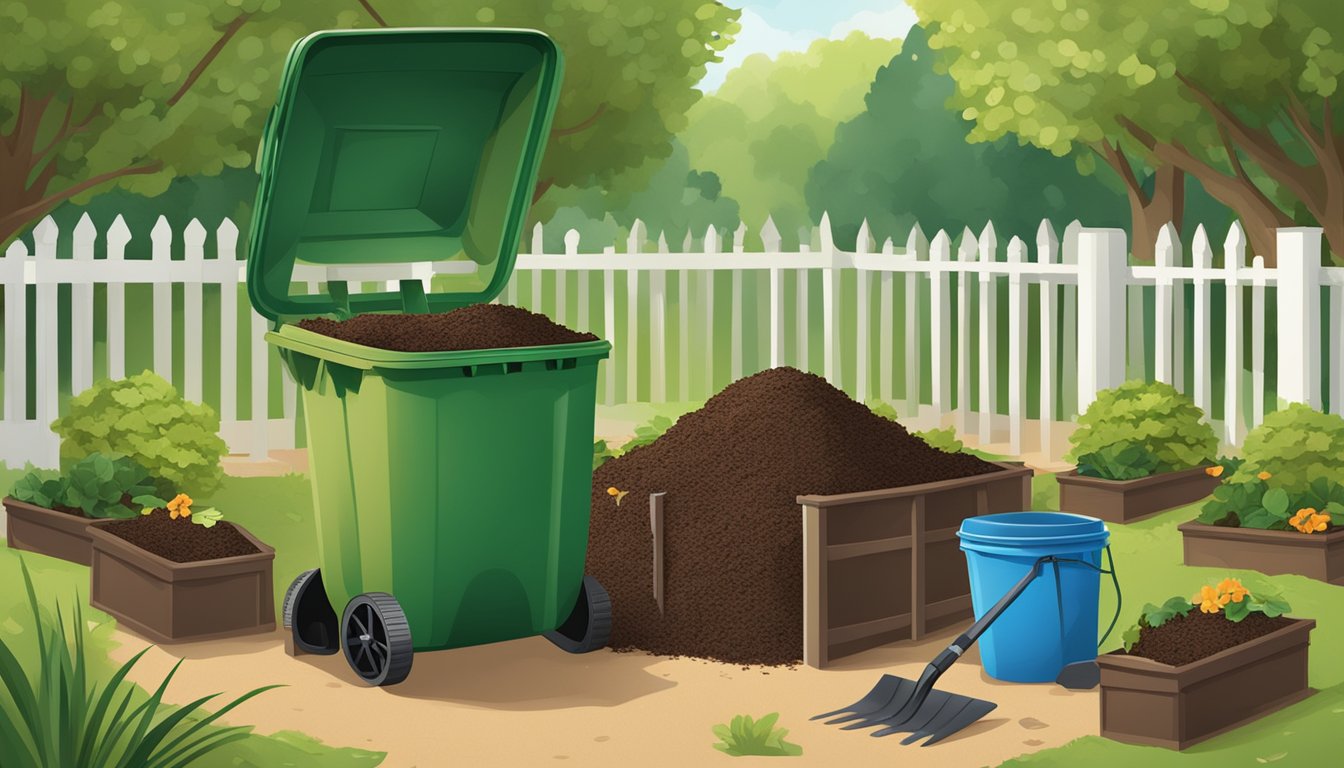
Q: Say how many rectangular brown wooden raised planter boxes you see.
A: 5